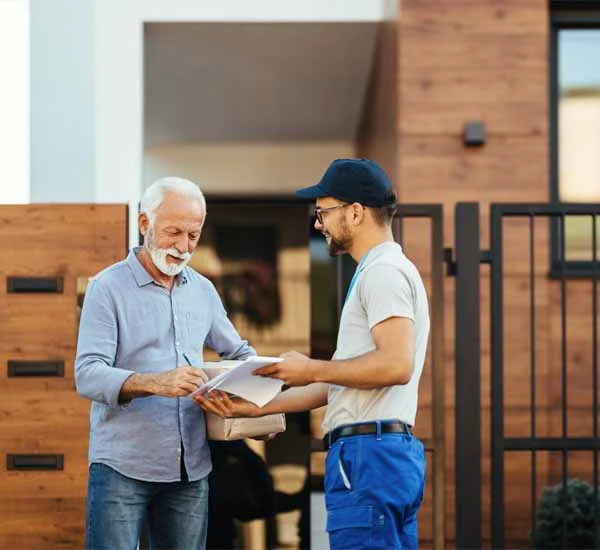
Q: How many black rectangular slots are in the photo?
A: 3